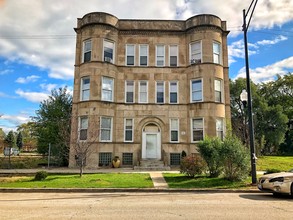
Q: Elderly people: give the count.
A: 0